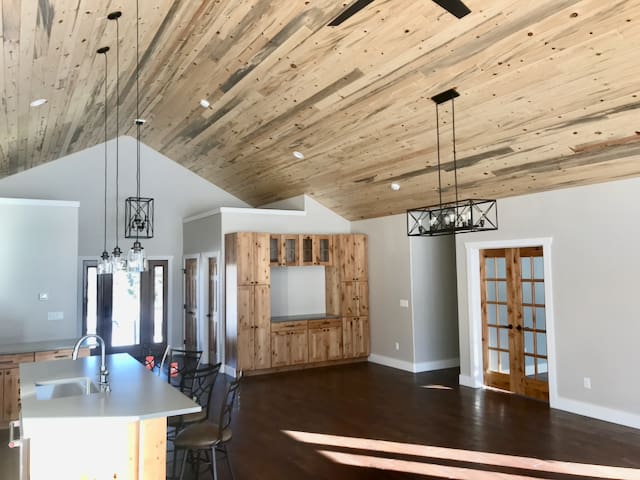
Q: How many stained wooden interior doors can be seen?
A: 4